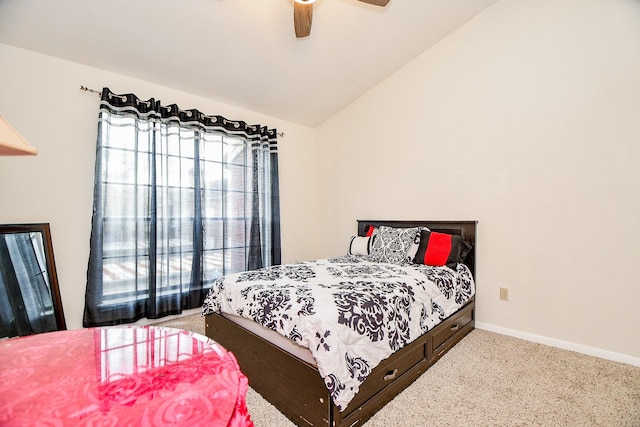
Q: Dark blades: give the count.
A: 2